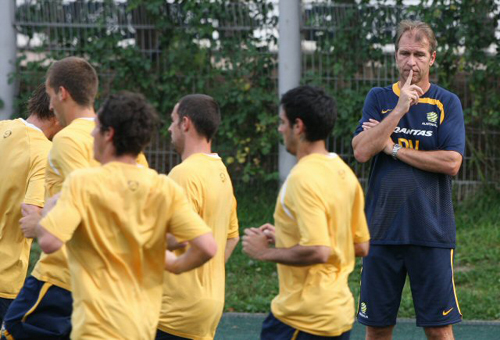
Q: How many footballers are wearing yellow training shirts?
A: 5